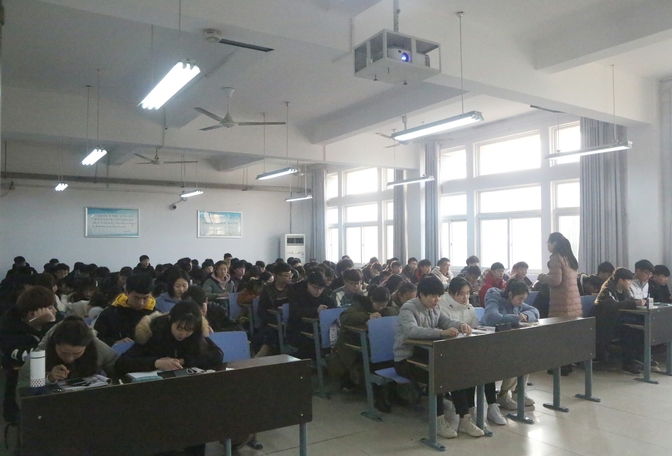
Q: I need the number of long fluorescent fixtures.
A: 9